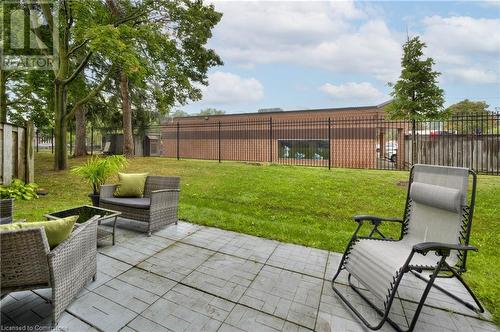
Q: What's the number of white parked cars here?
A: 1